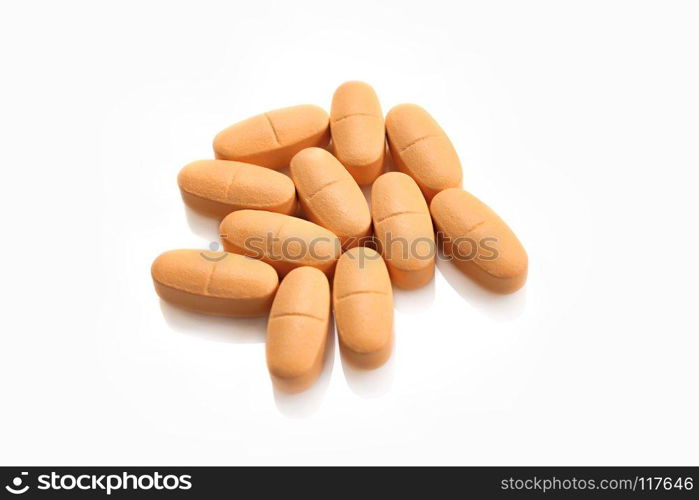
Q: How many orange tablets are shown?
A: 11